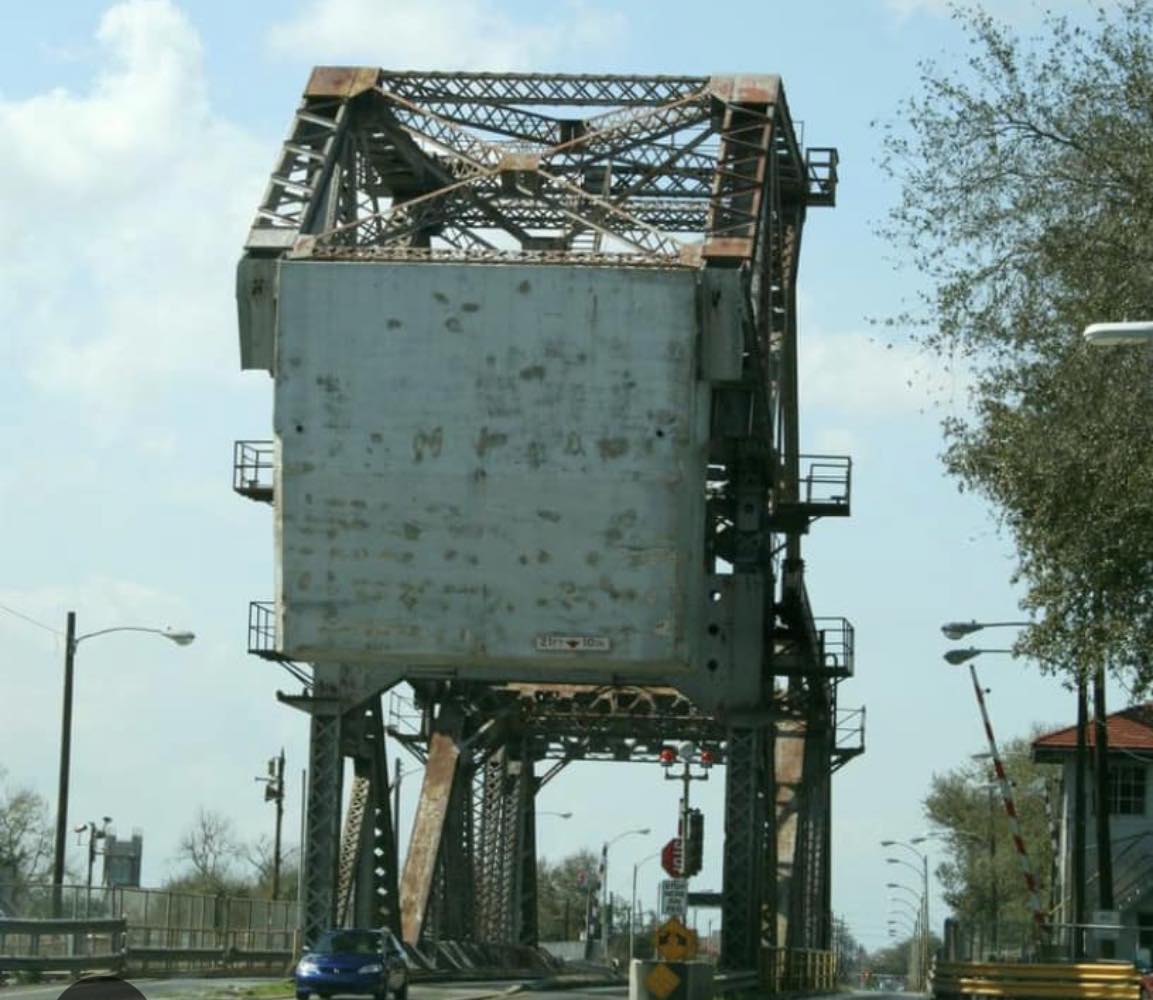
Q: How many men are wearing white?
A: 0